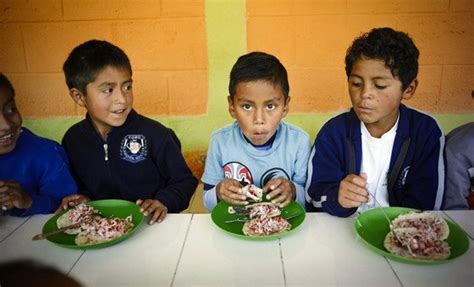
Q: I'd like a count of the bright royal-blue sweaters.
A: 1